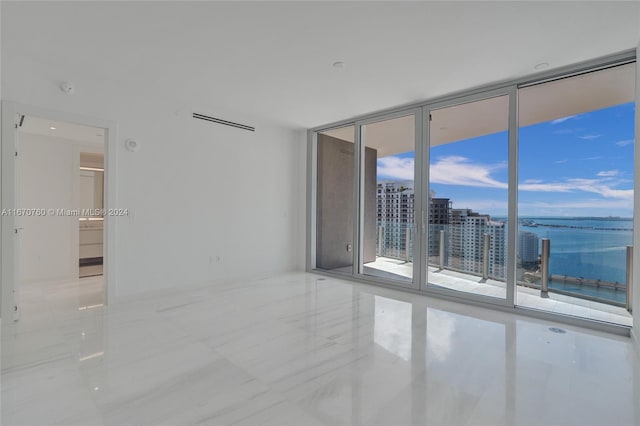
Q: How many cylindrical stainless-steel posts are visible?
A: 6